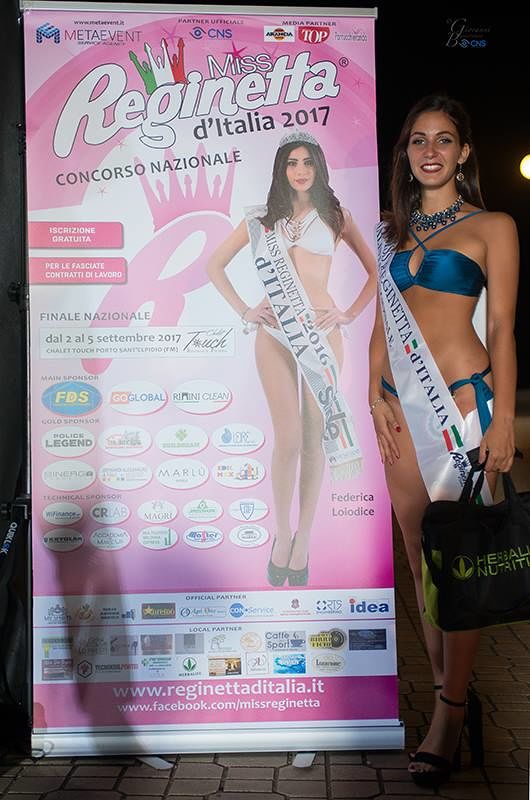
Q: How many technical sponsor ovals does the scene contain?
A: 10